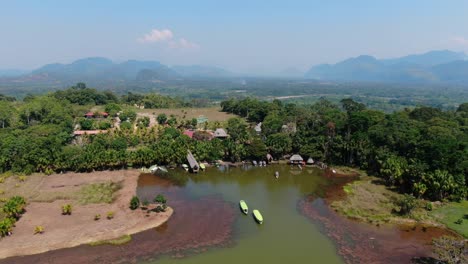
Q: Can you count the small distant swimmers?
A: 0